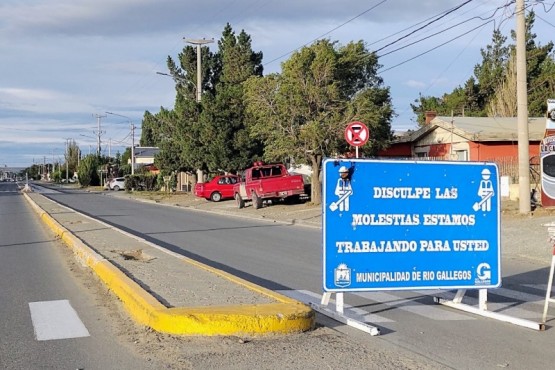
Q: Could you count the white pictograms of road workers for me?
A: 2